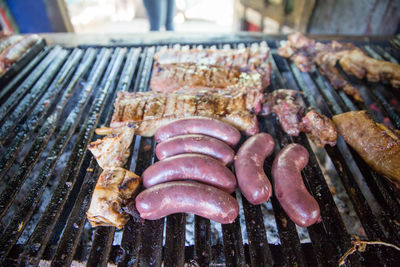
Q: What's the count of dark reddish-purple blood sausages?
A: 6